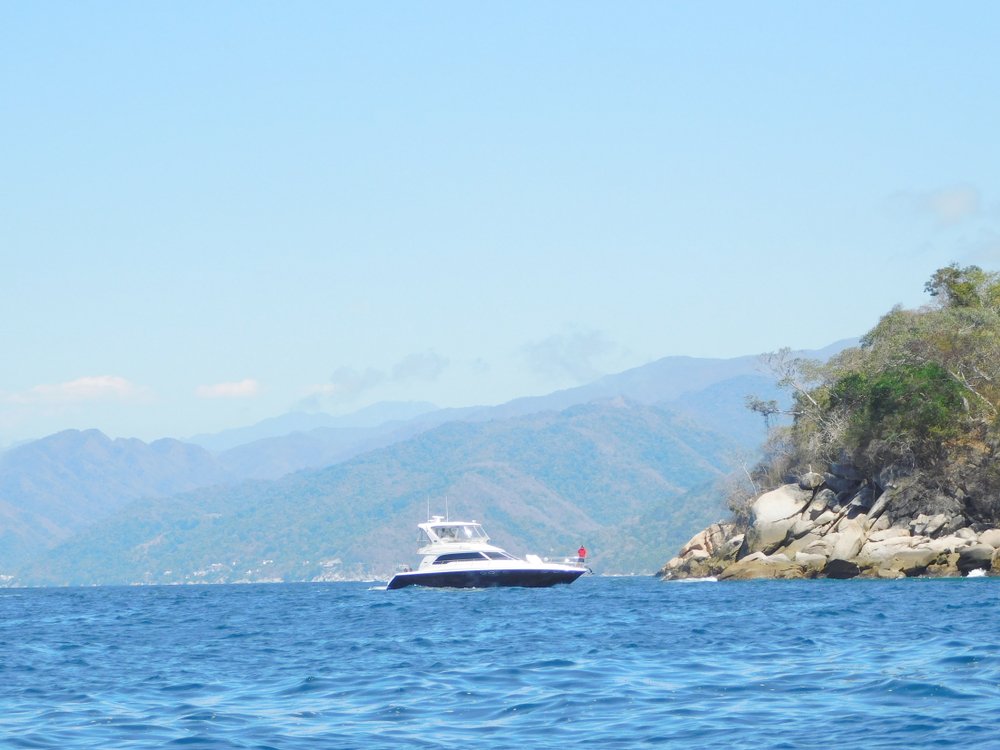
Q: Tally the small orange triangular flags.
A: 0